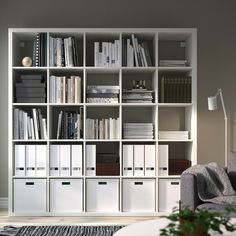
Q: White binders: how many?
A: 11